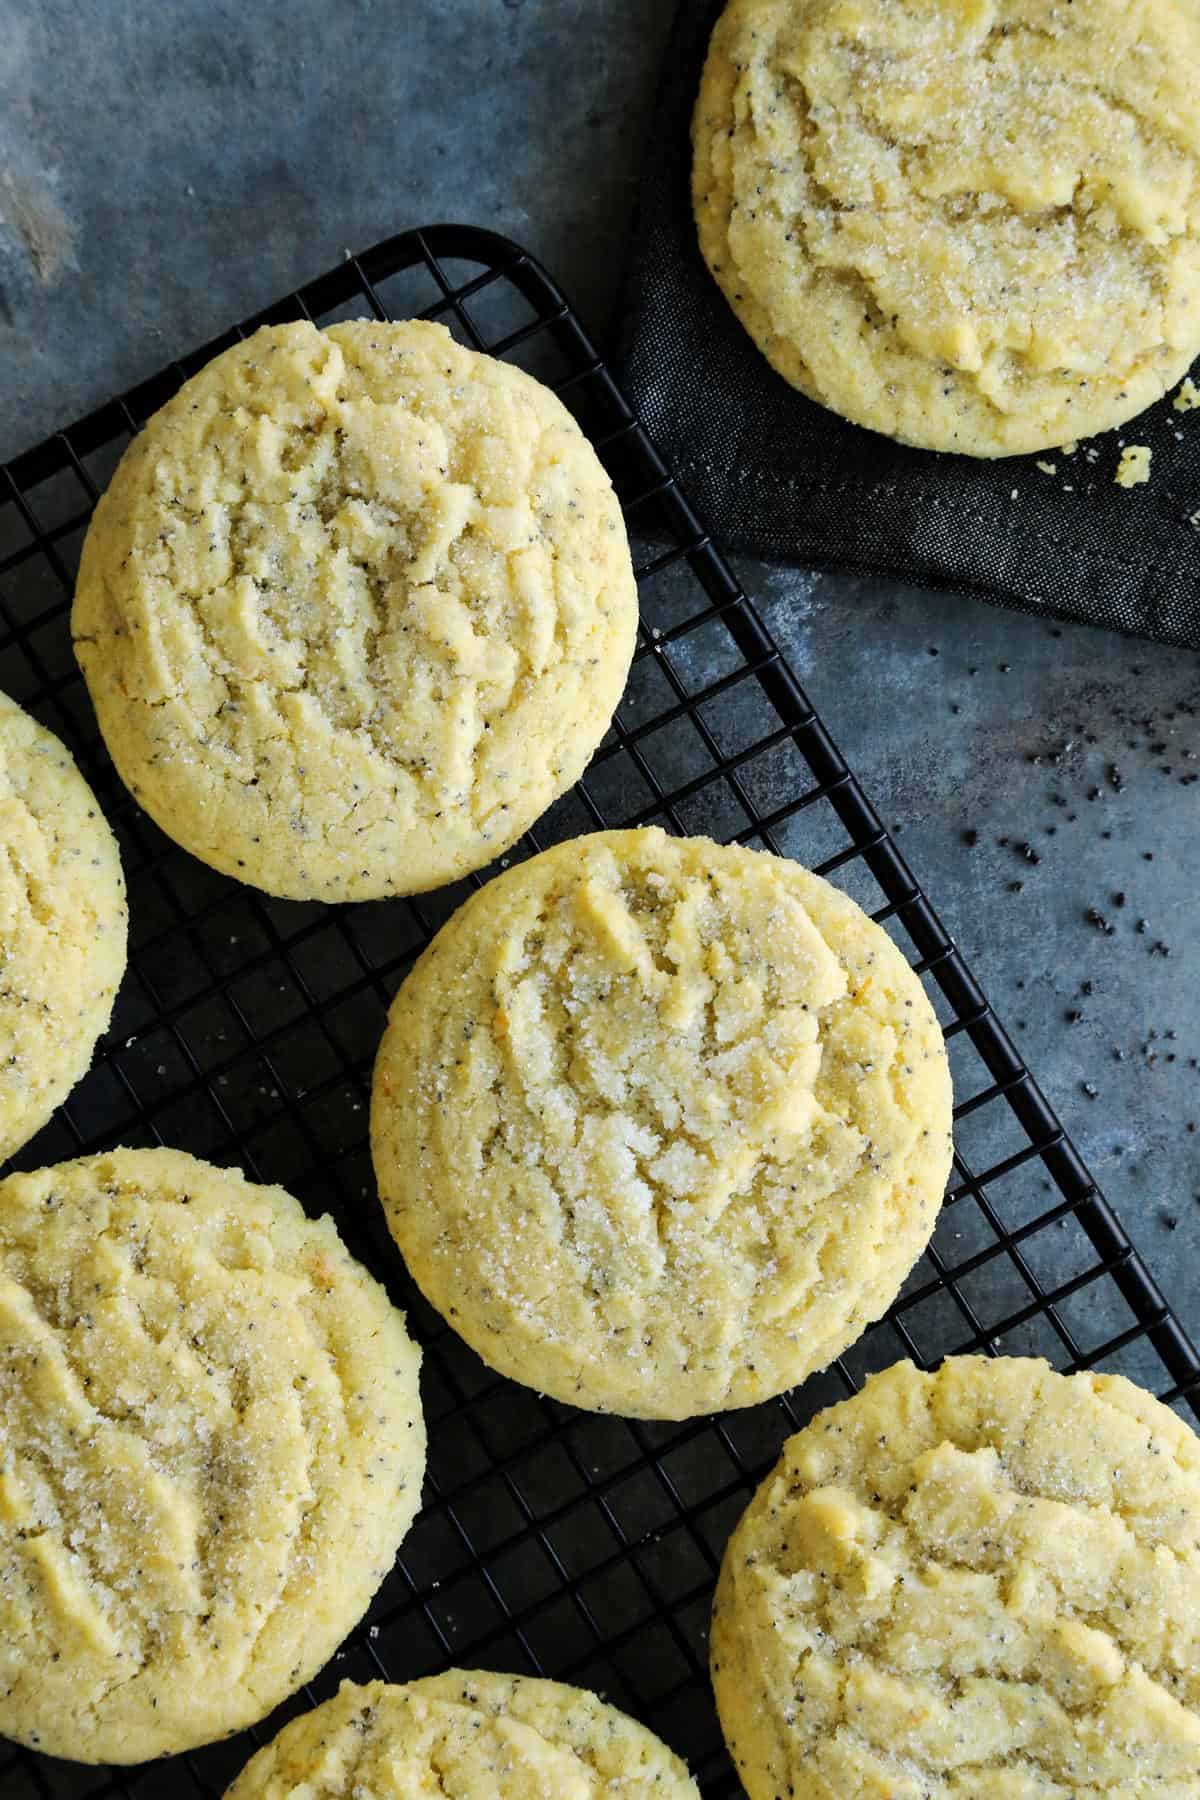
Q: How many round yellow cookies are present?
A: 7